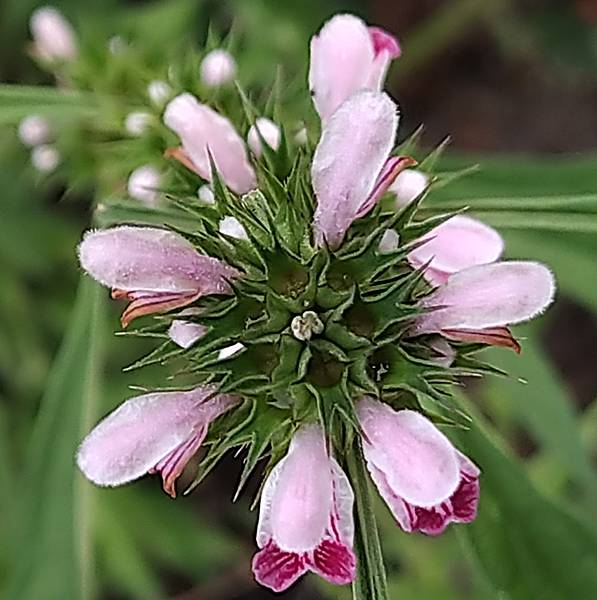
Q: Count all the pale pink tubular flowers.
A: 9